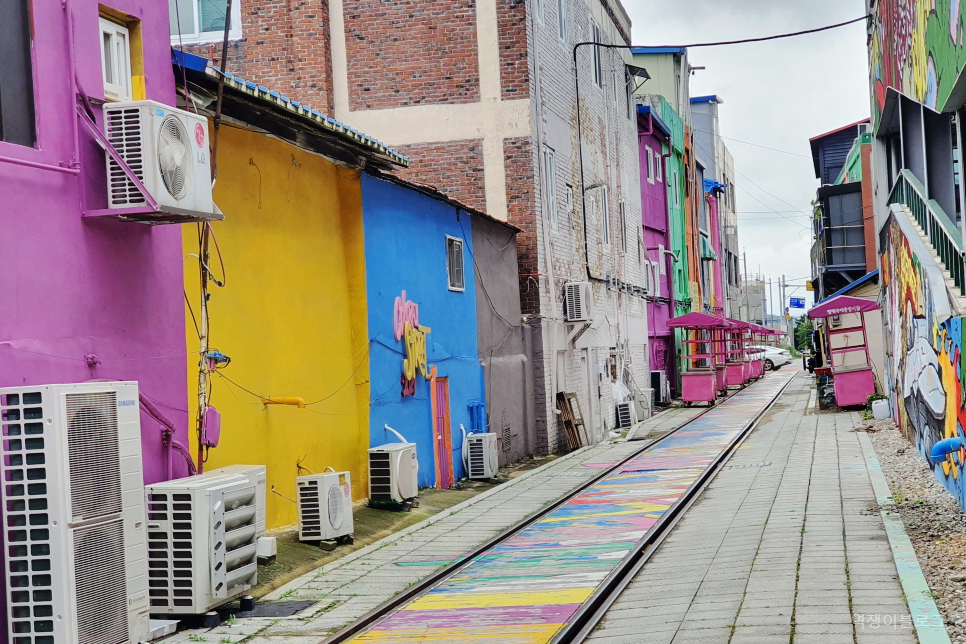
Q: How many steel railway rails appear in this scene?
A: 2